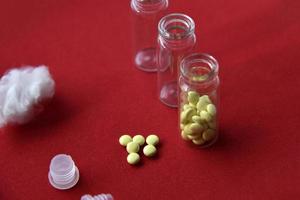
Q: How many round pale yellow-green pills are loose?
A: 6